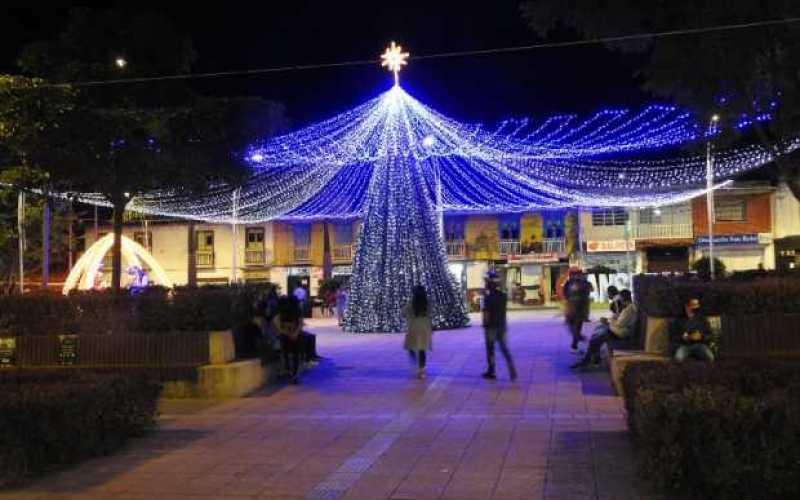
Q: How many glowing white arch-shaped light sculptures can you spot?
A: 1